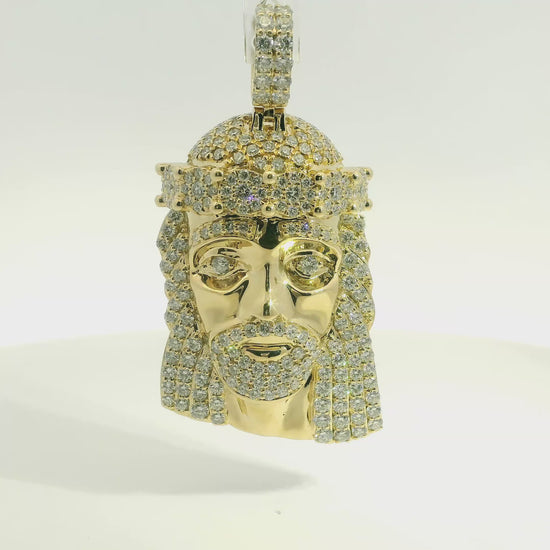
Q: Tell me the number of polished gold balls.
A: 14